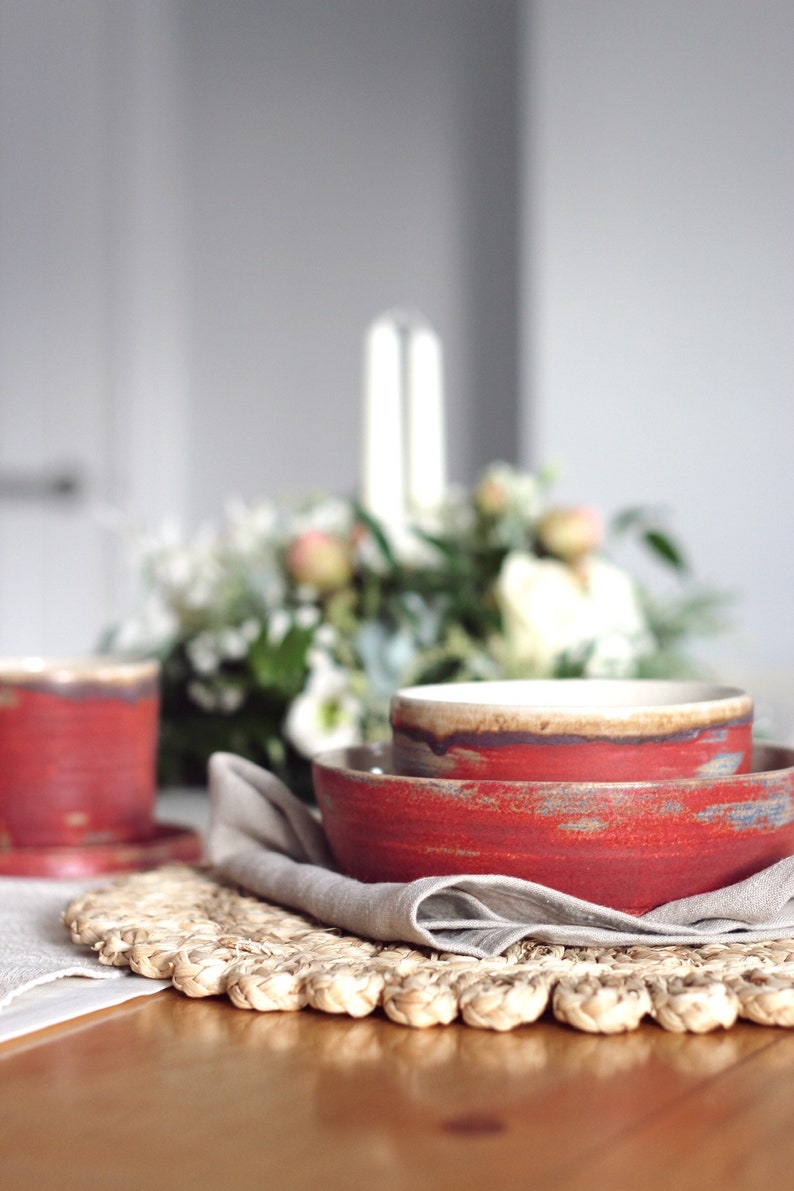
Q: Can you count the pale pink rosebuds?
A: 3